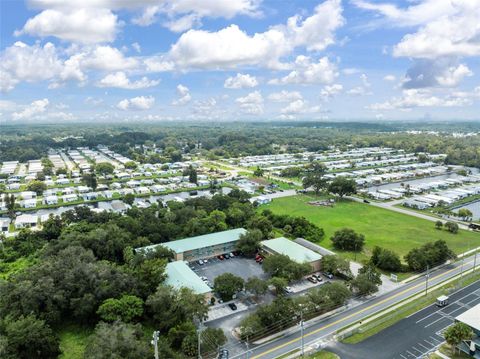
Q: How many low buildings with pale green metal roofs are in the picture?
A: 3